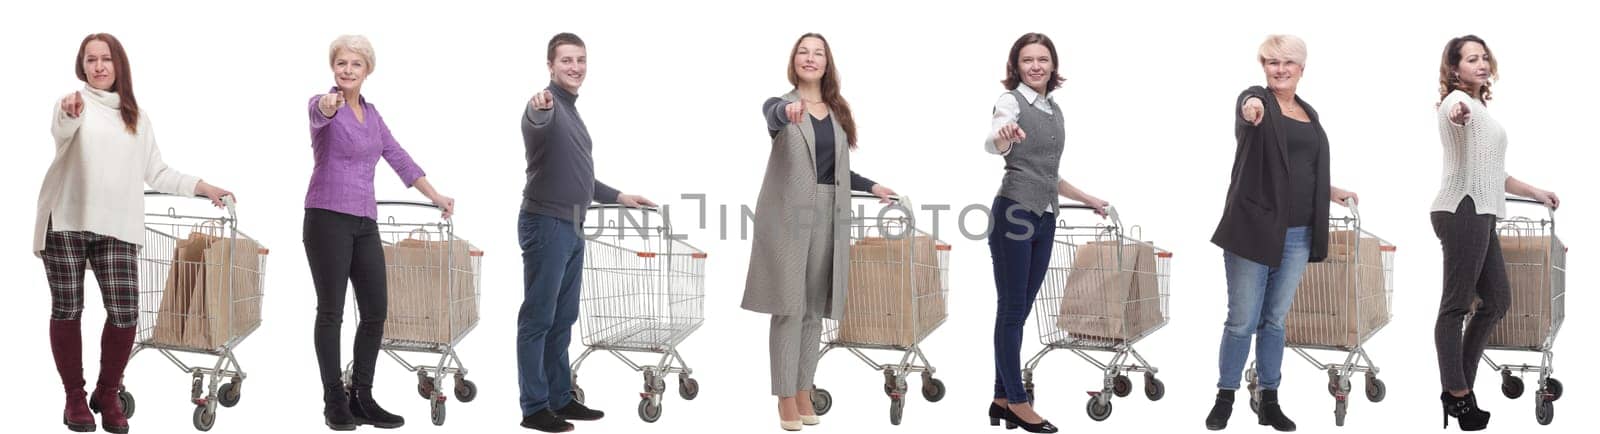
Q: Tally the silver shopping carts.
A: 7